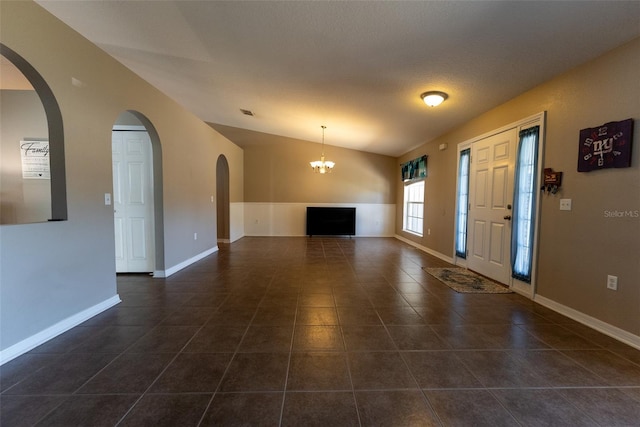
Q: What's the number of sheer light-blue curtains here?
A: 2